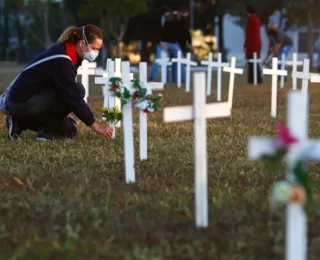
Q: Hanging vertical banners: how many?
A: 0